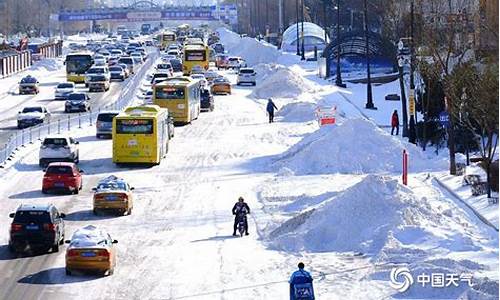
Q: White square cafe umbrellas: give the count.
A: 0